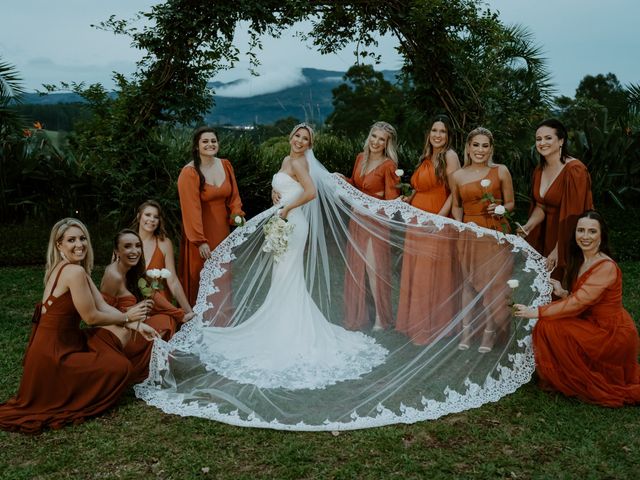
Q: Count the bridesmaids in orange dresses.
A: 9